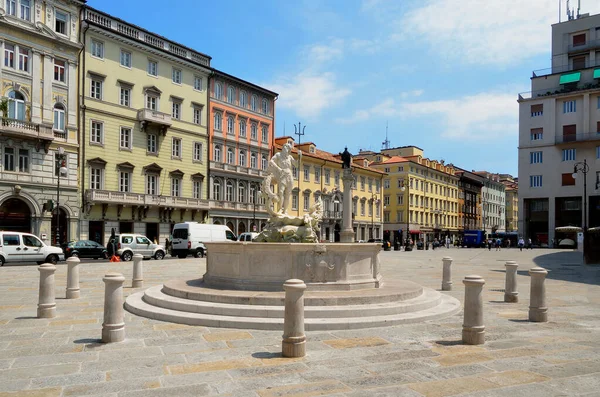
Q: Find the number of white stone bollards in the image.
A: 9